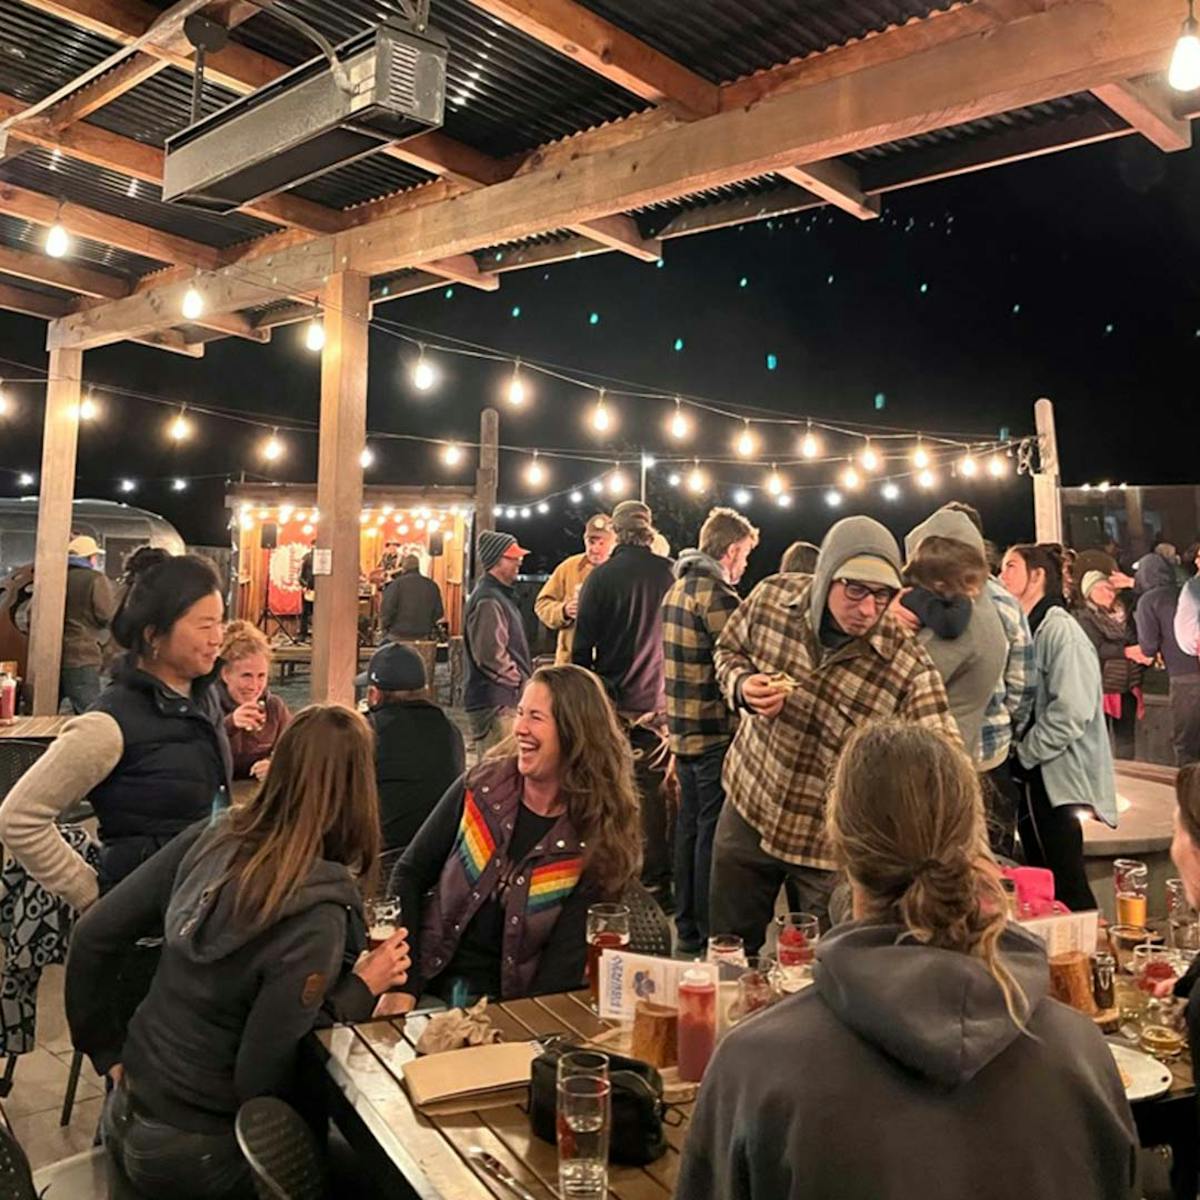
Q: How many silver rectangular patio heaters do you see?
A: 1